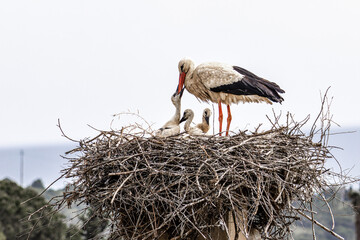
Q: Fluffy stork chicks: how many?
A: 3